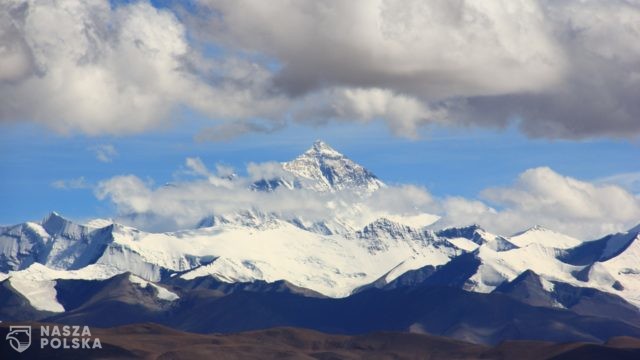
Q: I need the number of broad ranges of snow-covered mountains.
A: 1